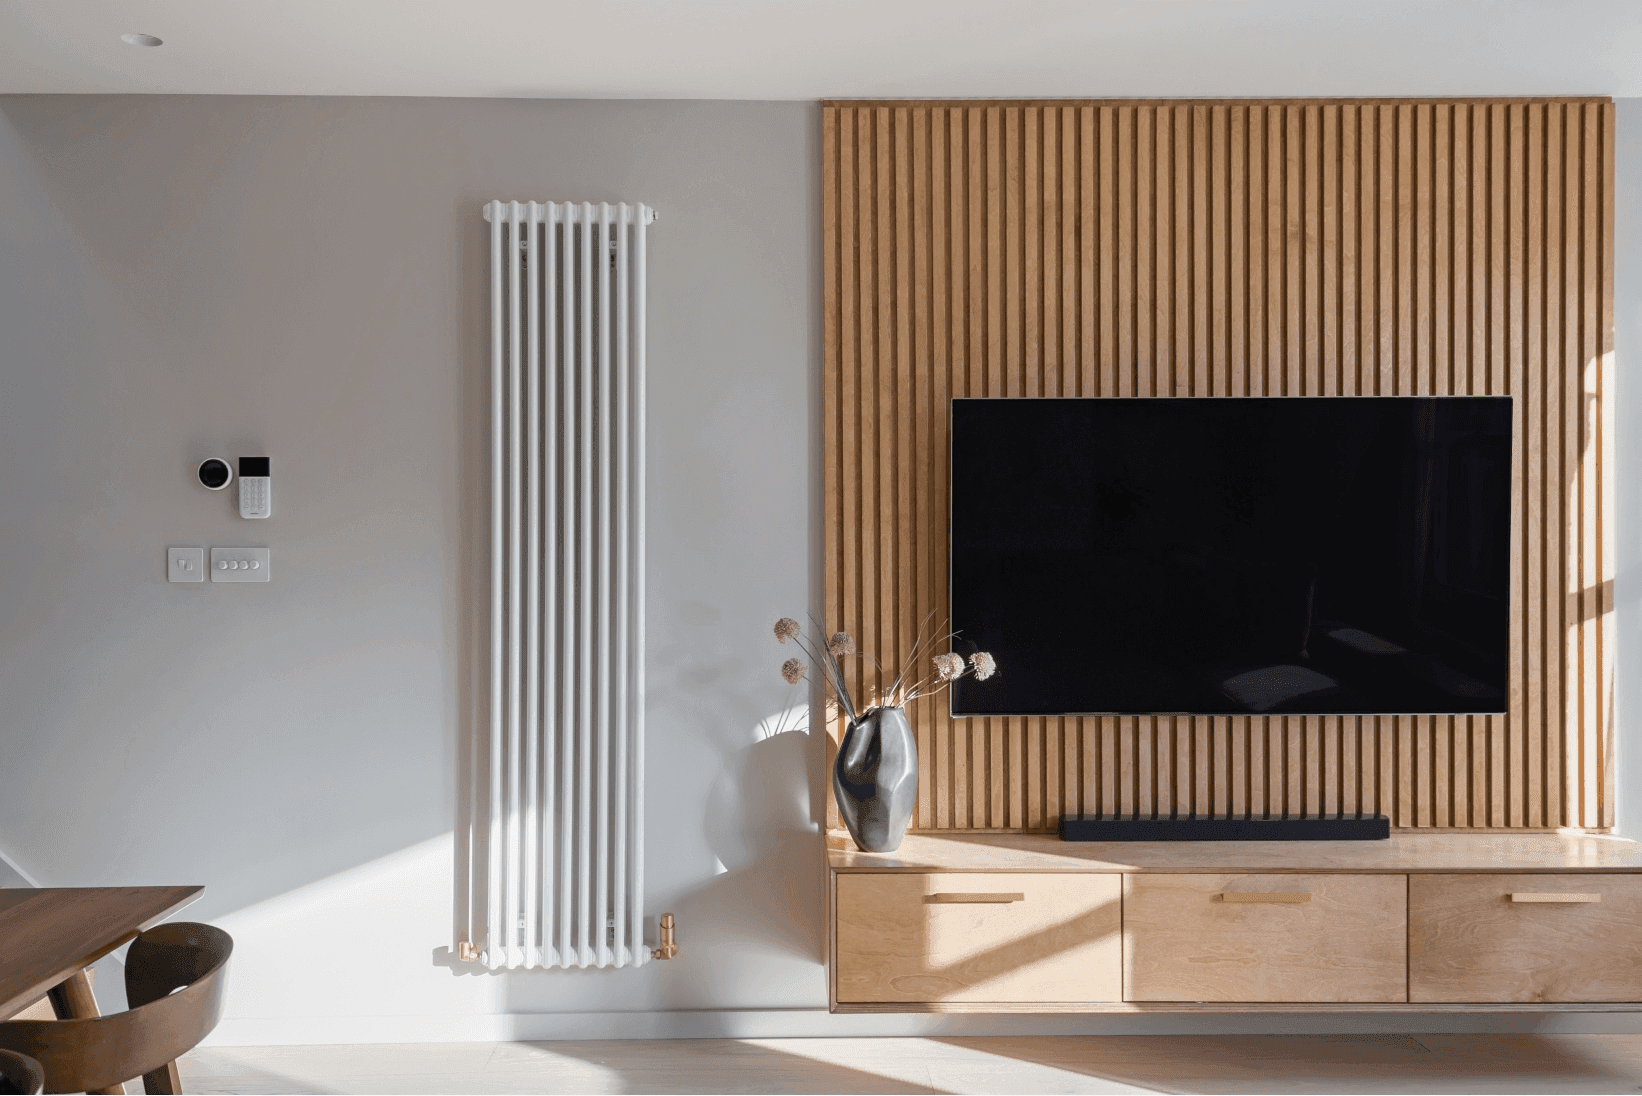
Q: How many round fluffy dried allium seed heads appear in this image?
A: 5